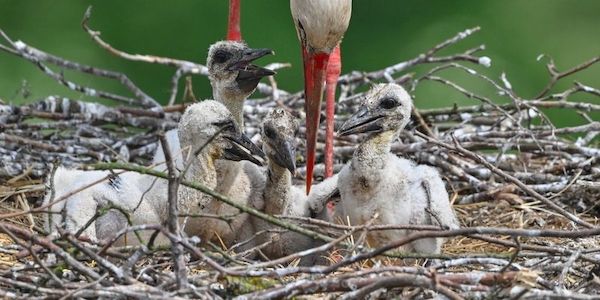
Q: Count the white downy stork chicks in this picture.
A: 4